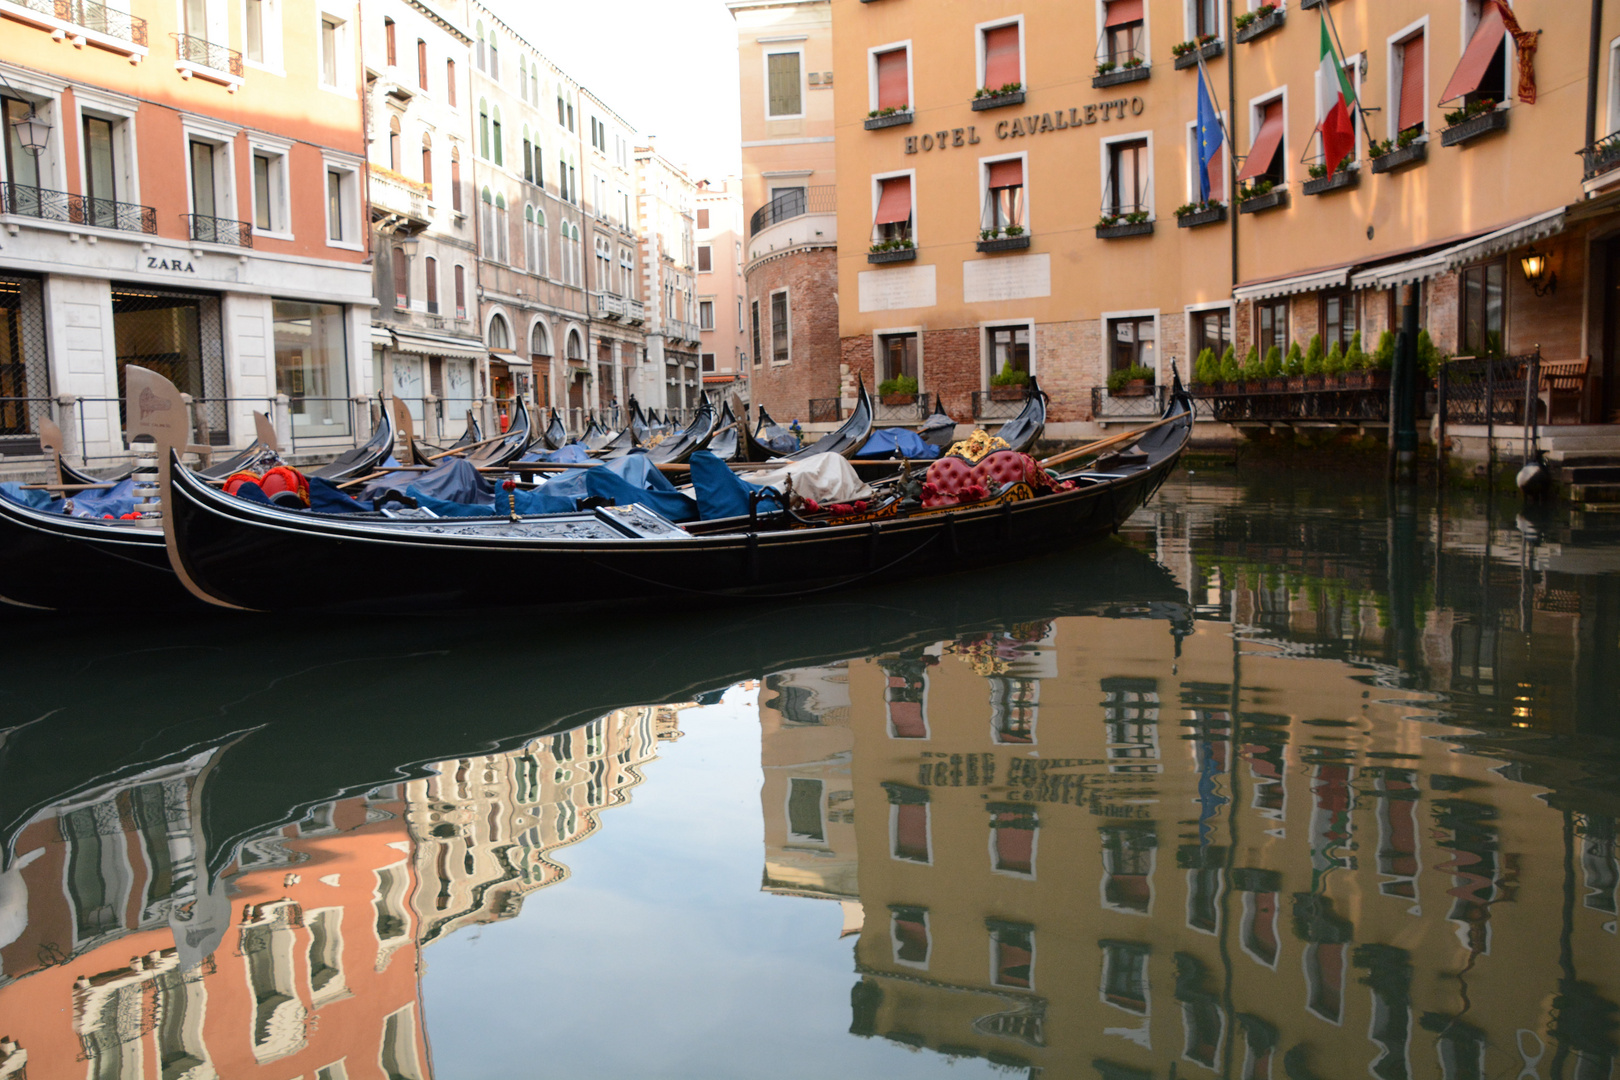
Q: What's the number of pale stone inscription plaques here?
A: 2